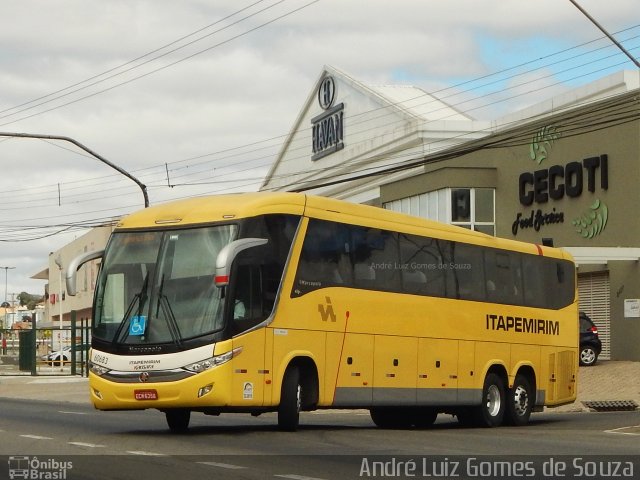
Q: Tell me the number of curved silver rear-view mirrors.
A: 2